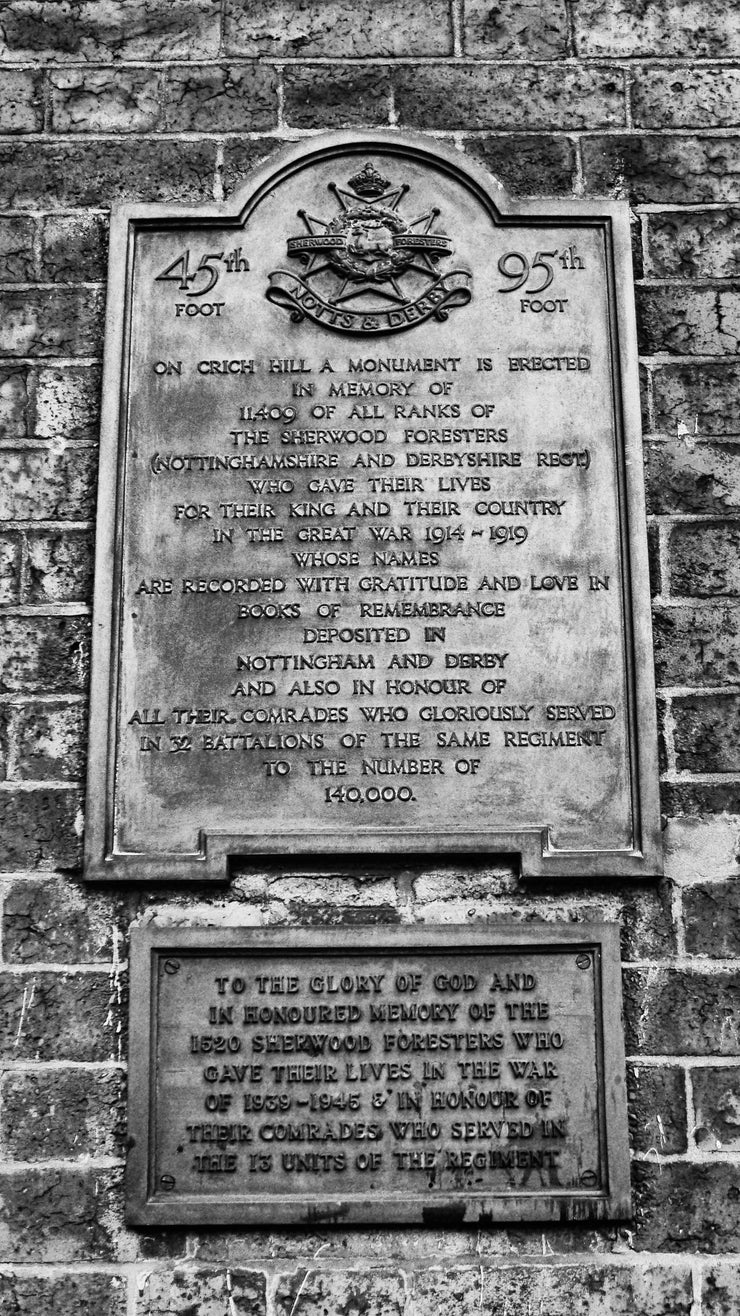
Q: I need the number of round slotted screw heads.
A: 4